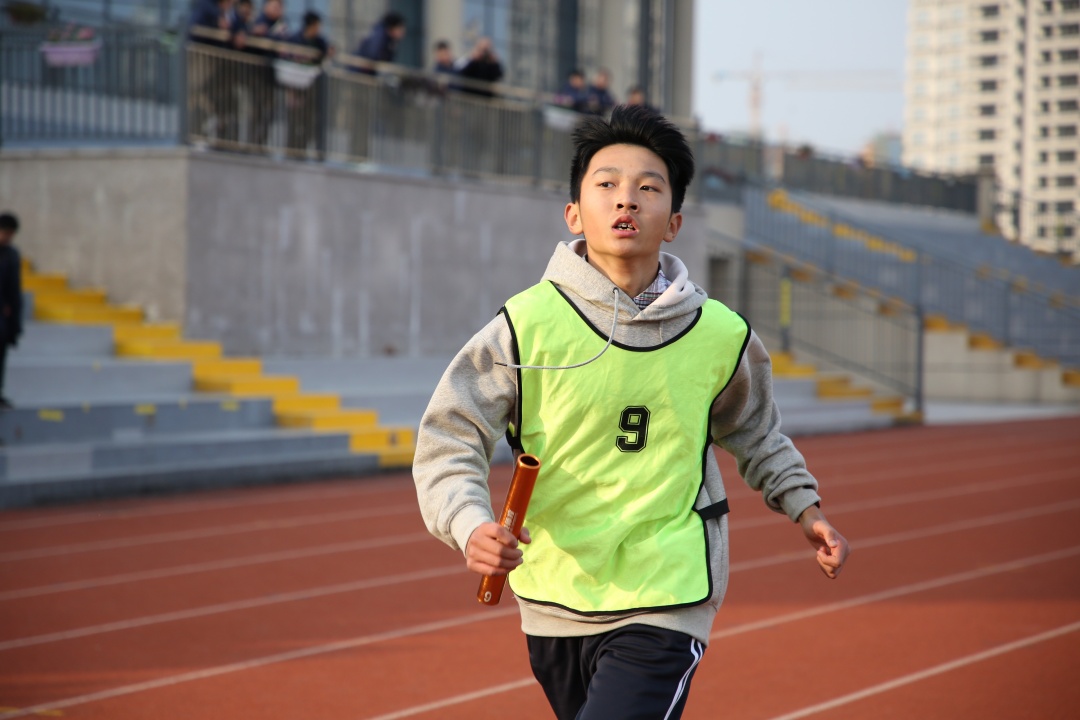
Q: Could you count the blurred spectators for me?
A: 11